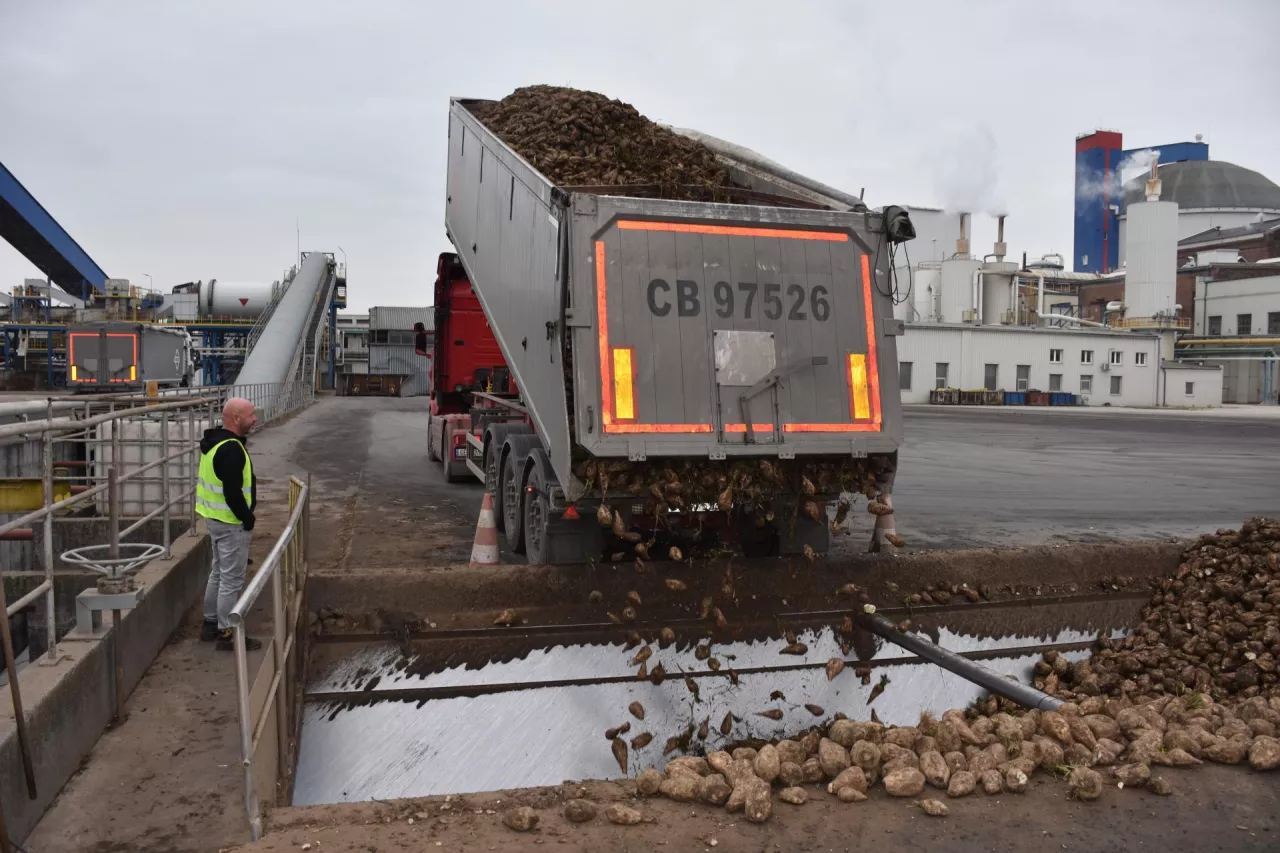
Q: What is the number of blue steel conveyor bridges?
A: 1